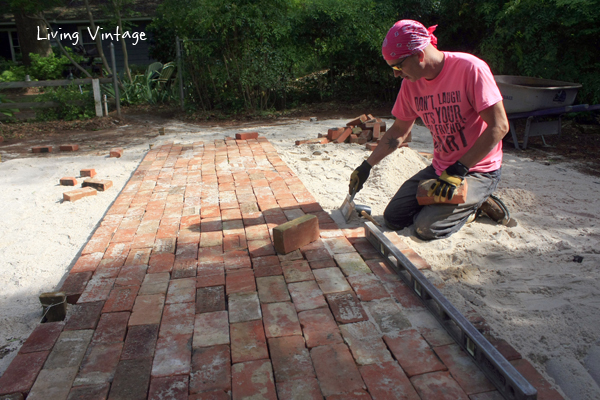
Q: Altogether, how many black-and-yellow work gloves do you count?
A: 2